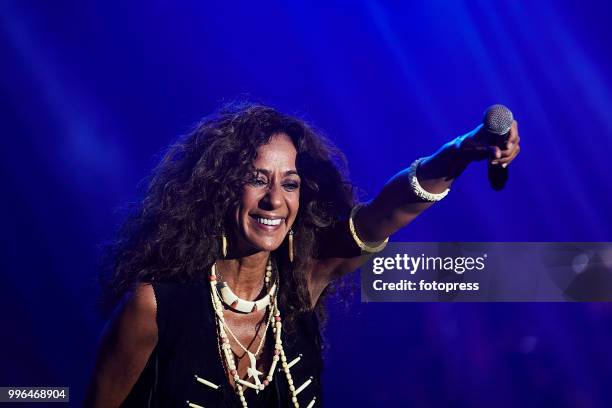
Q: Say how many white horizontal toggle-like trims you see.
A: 5